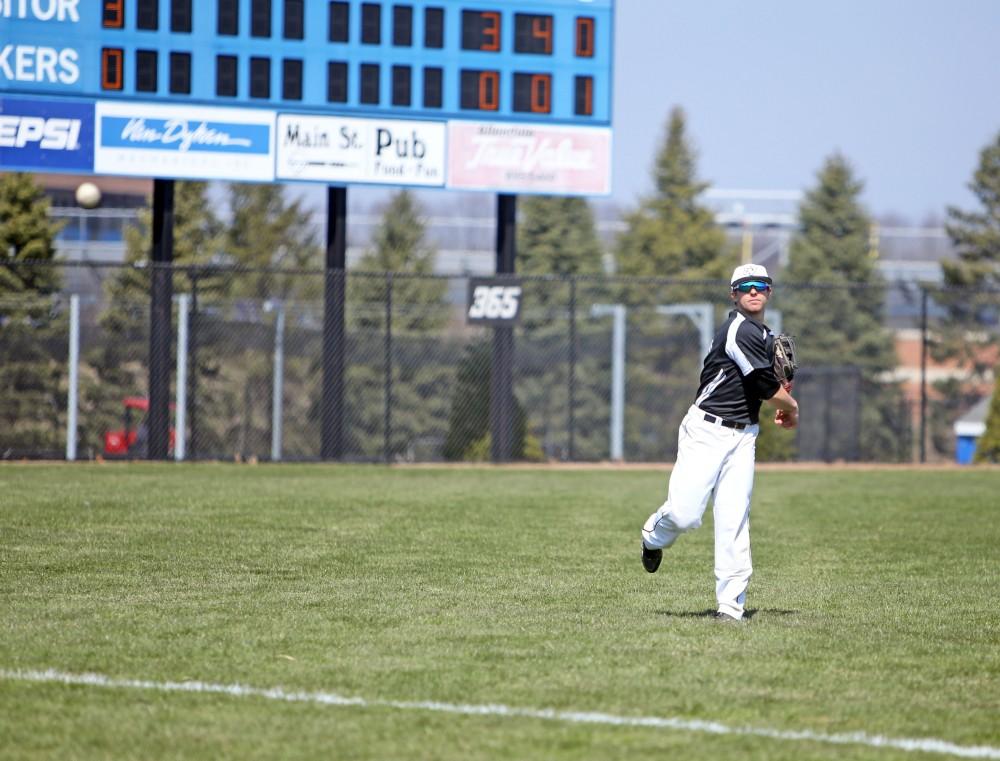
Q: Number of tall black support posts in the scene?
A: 3